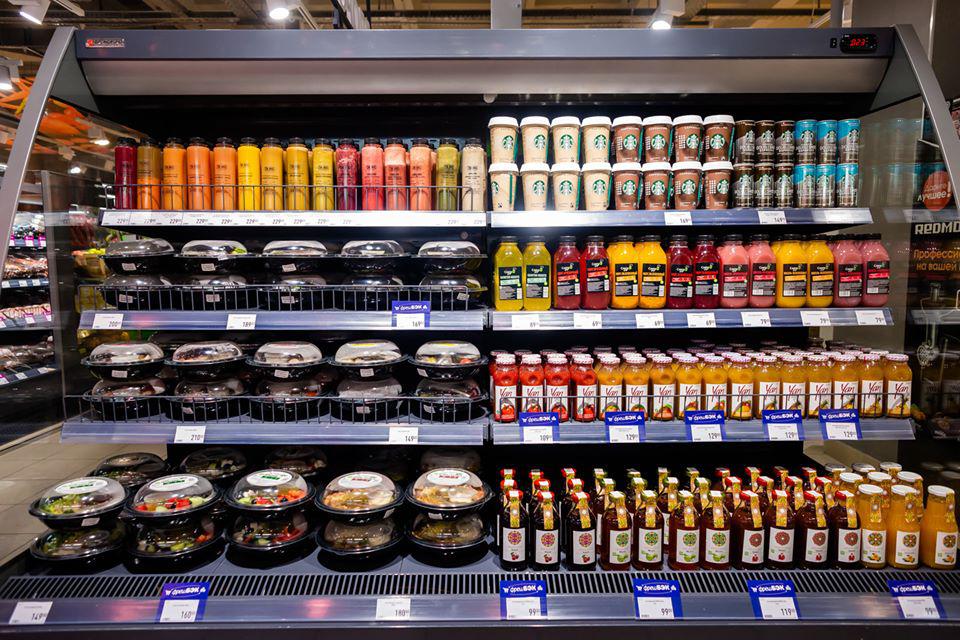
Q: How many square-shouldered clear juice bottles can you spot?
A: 14